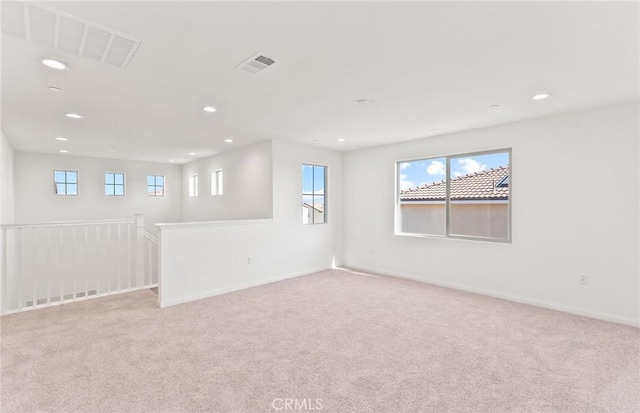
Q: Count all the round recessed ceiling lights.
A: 10